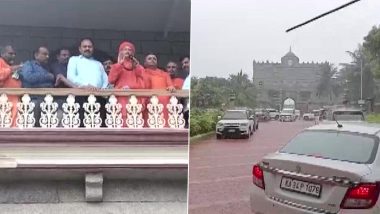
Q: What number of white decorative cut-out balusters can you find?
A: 9